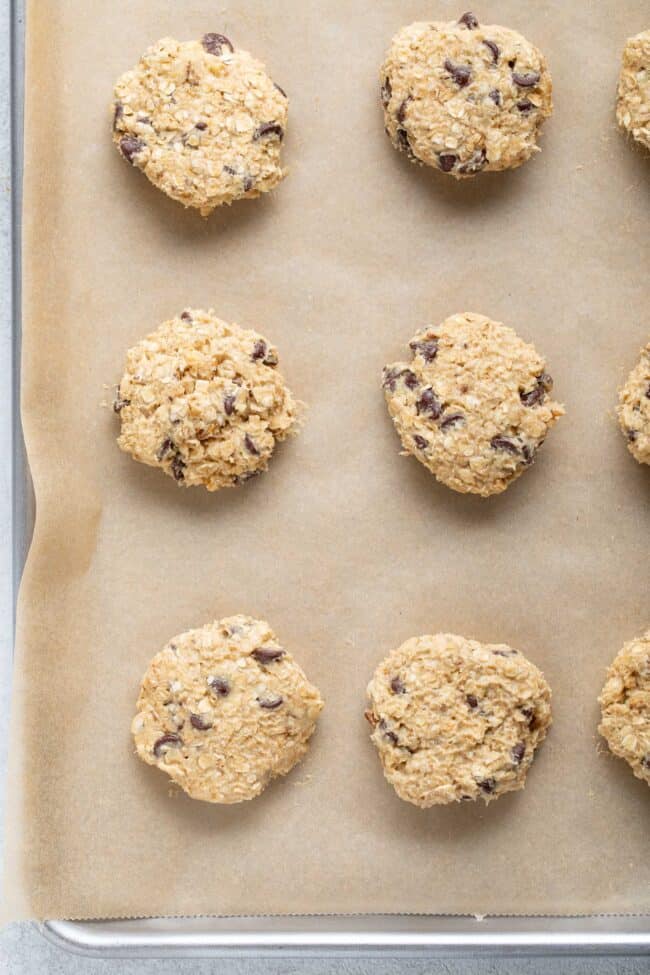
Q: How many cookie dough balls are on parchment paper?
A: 9